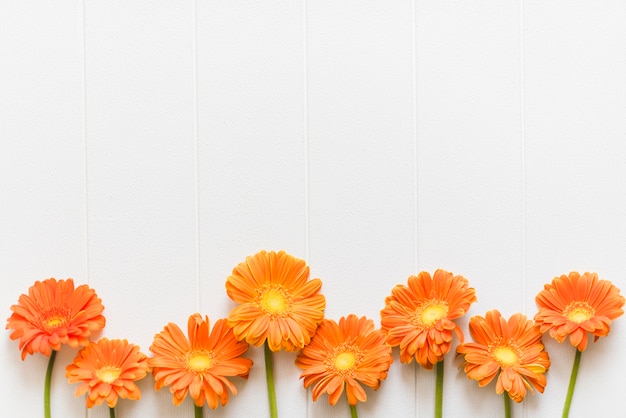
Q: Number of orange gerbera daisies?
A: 8